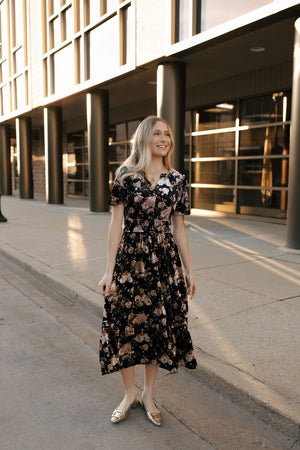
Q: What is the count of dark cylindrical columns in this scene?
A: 6